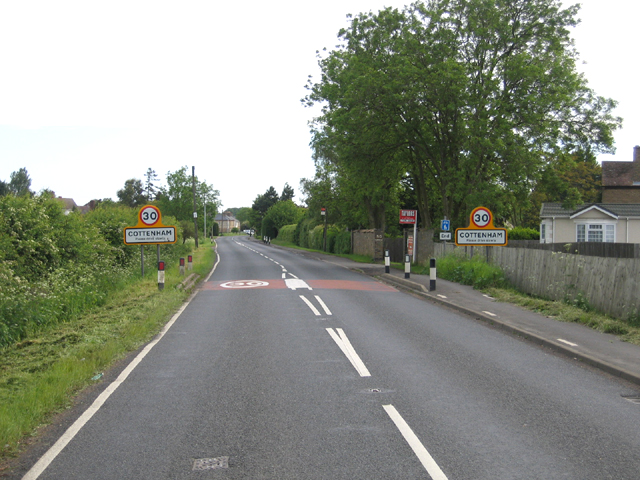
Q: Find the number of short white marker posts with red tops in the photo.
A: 3